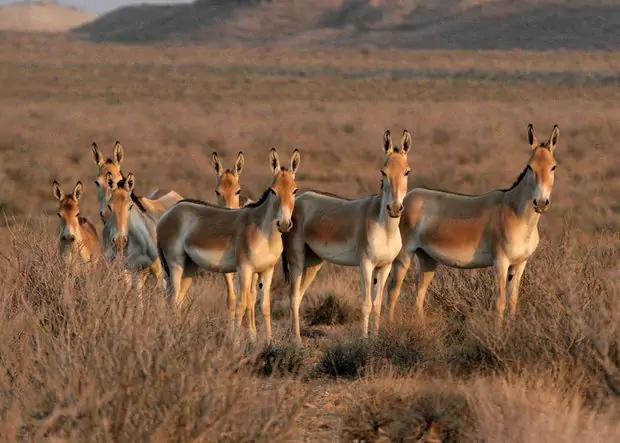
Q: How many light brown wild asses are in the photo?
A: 7